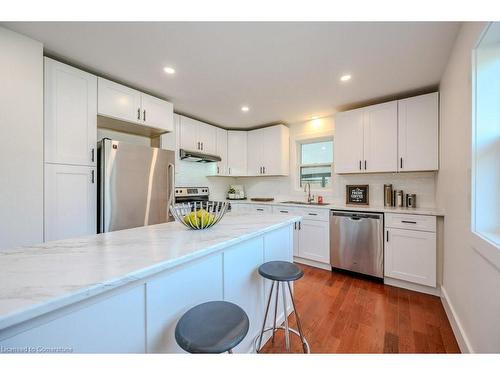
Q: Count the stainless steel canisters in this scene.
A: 3